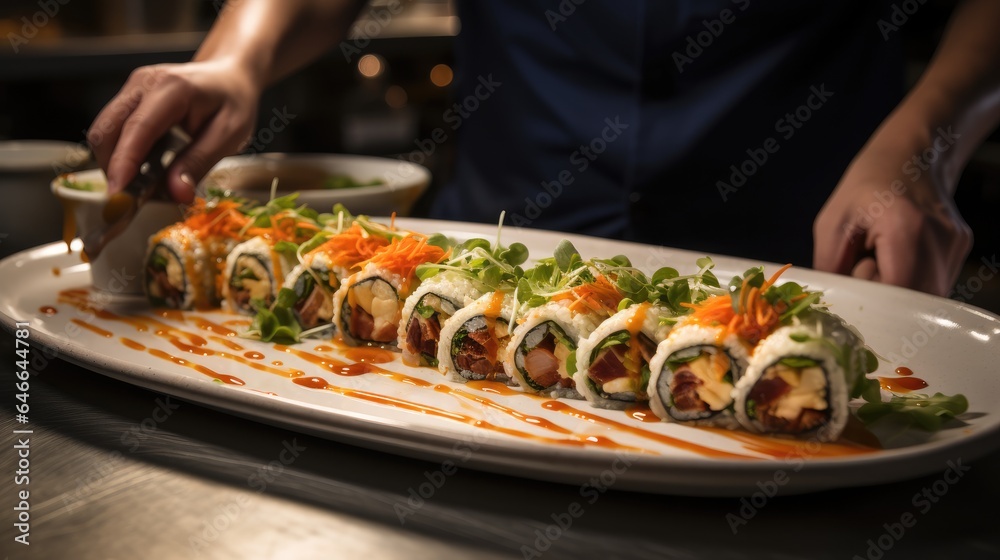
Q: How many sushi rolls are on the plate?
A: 10